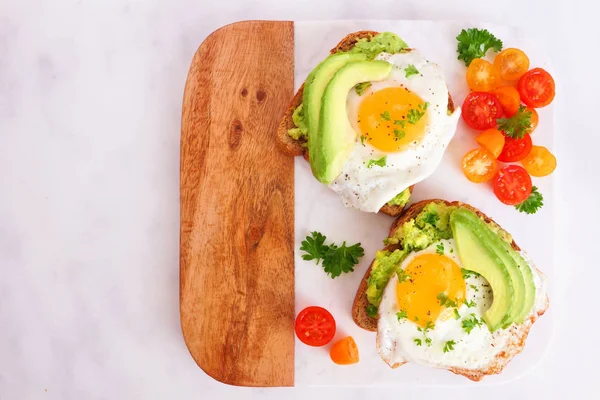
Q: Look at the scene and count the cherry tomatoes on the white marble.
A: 13